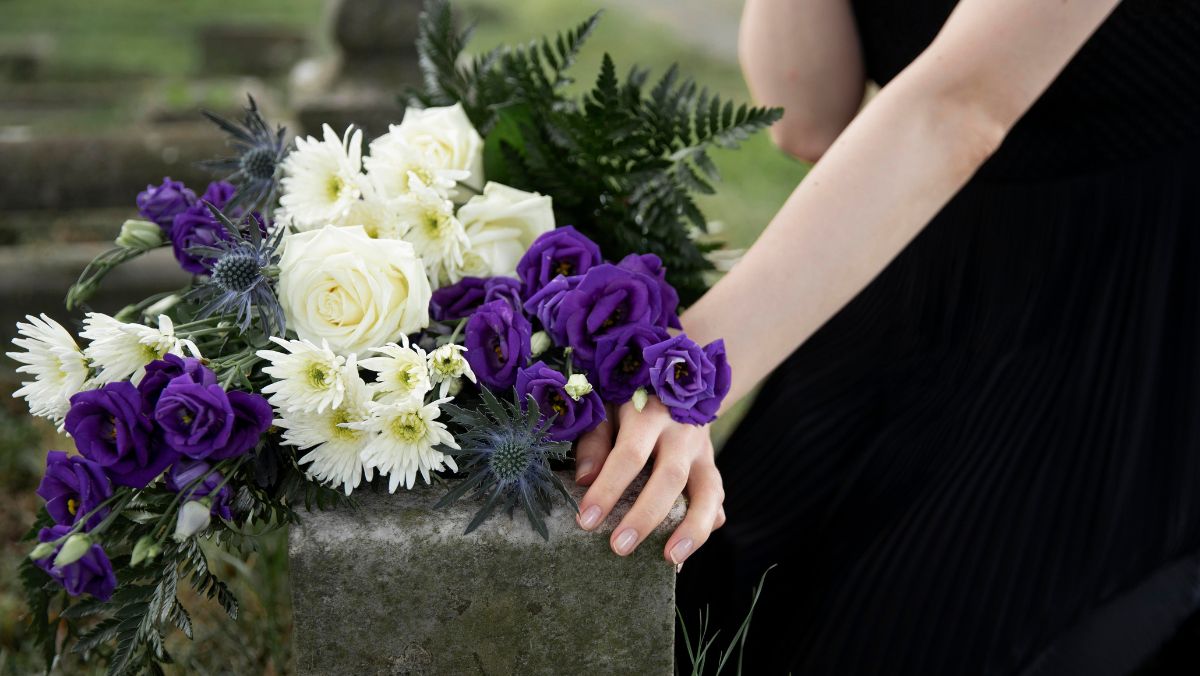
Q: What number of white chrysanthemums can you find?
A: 11